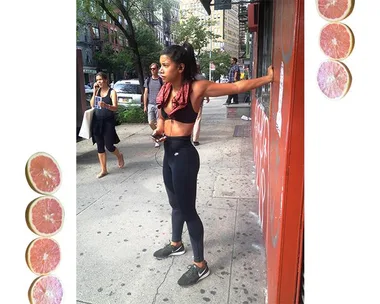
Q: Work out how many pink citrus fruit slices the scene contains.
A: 7